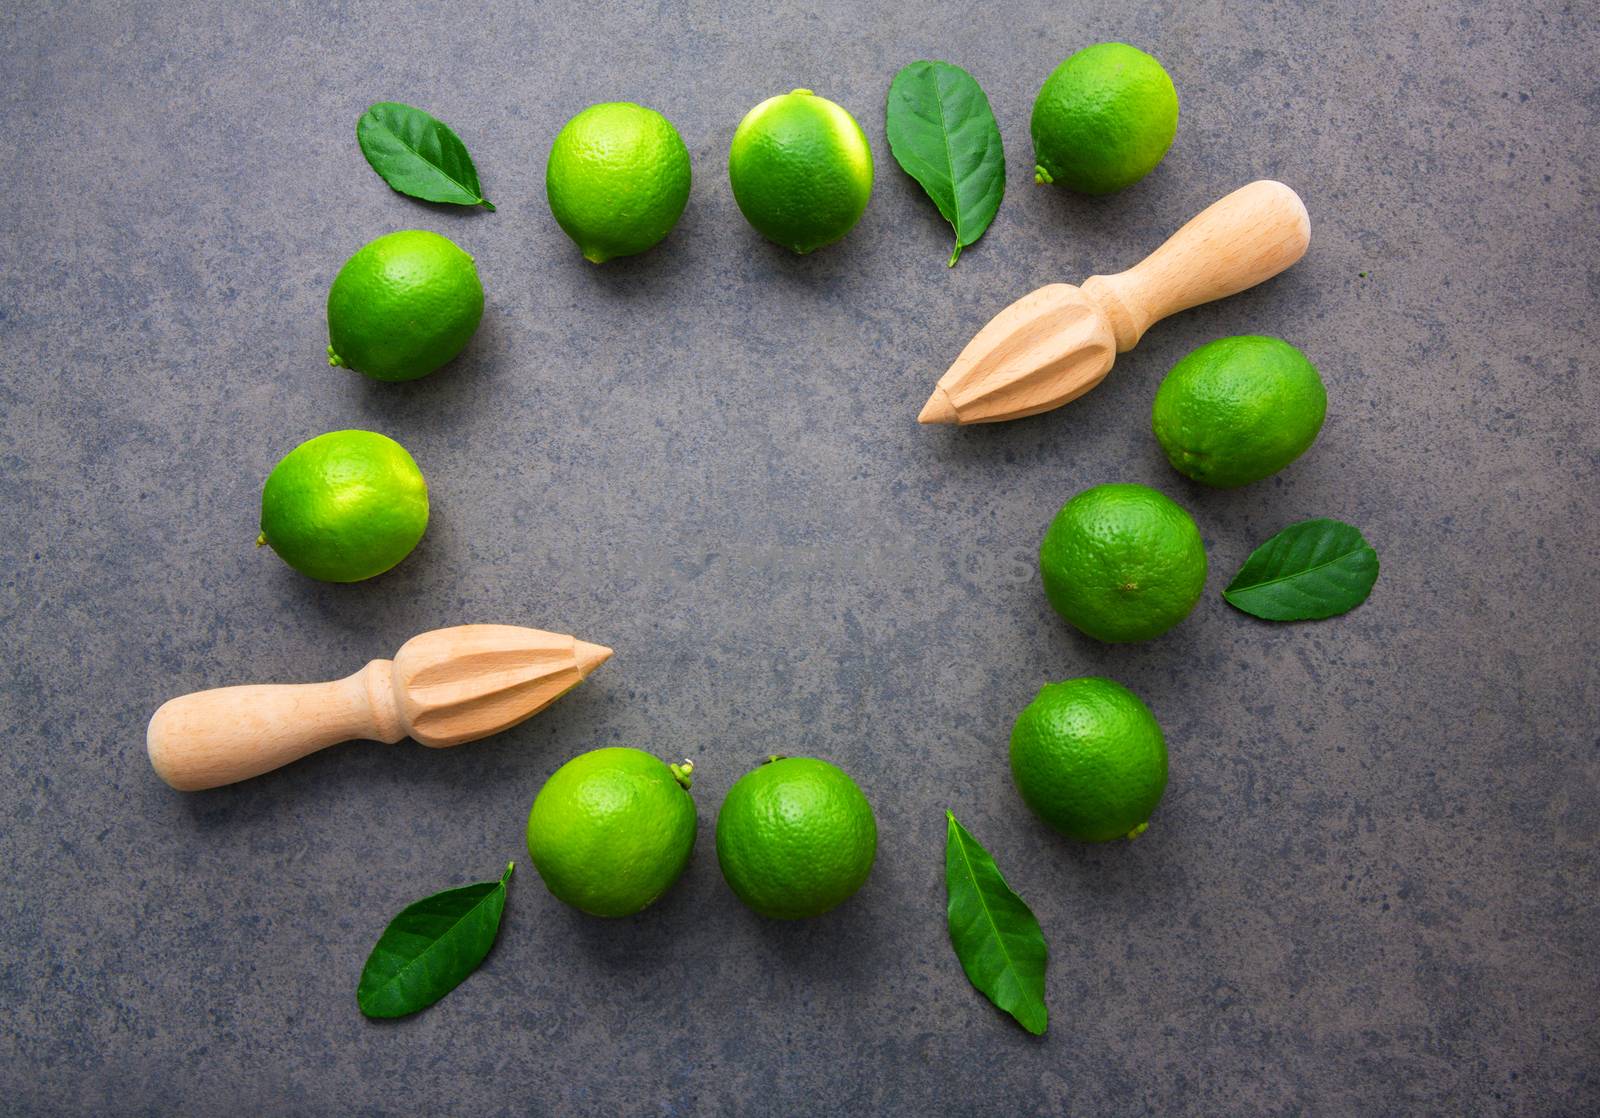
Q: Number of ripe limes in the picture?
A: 10